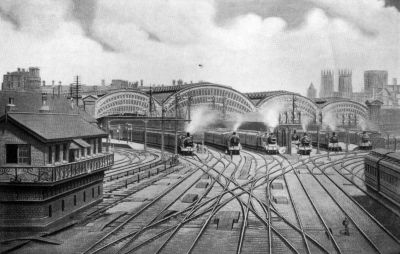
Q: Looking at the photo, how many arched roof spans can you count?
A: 4